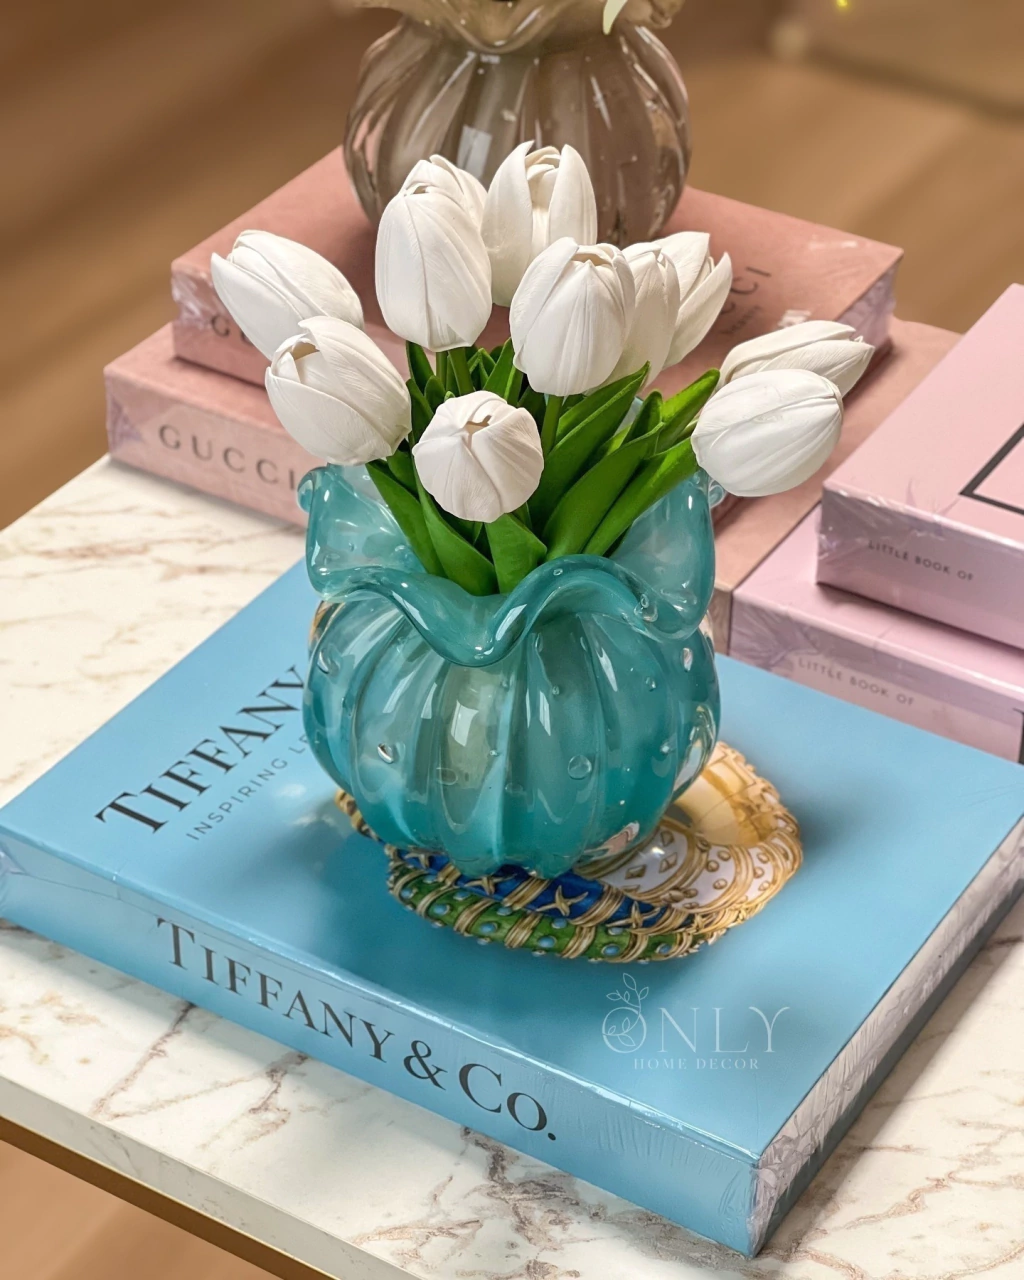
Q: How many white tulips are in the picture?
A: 11